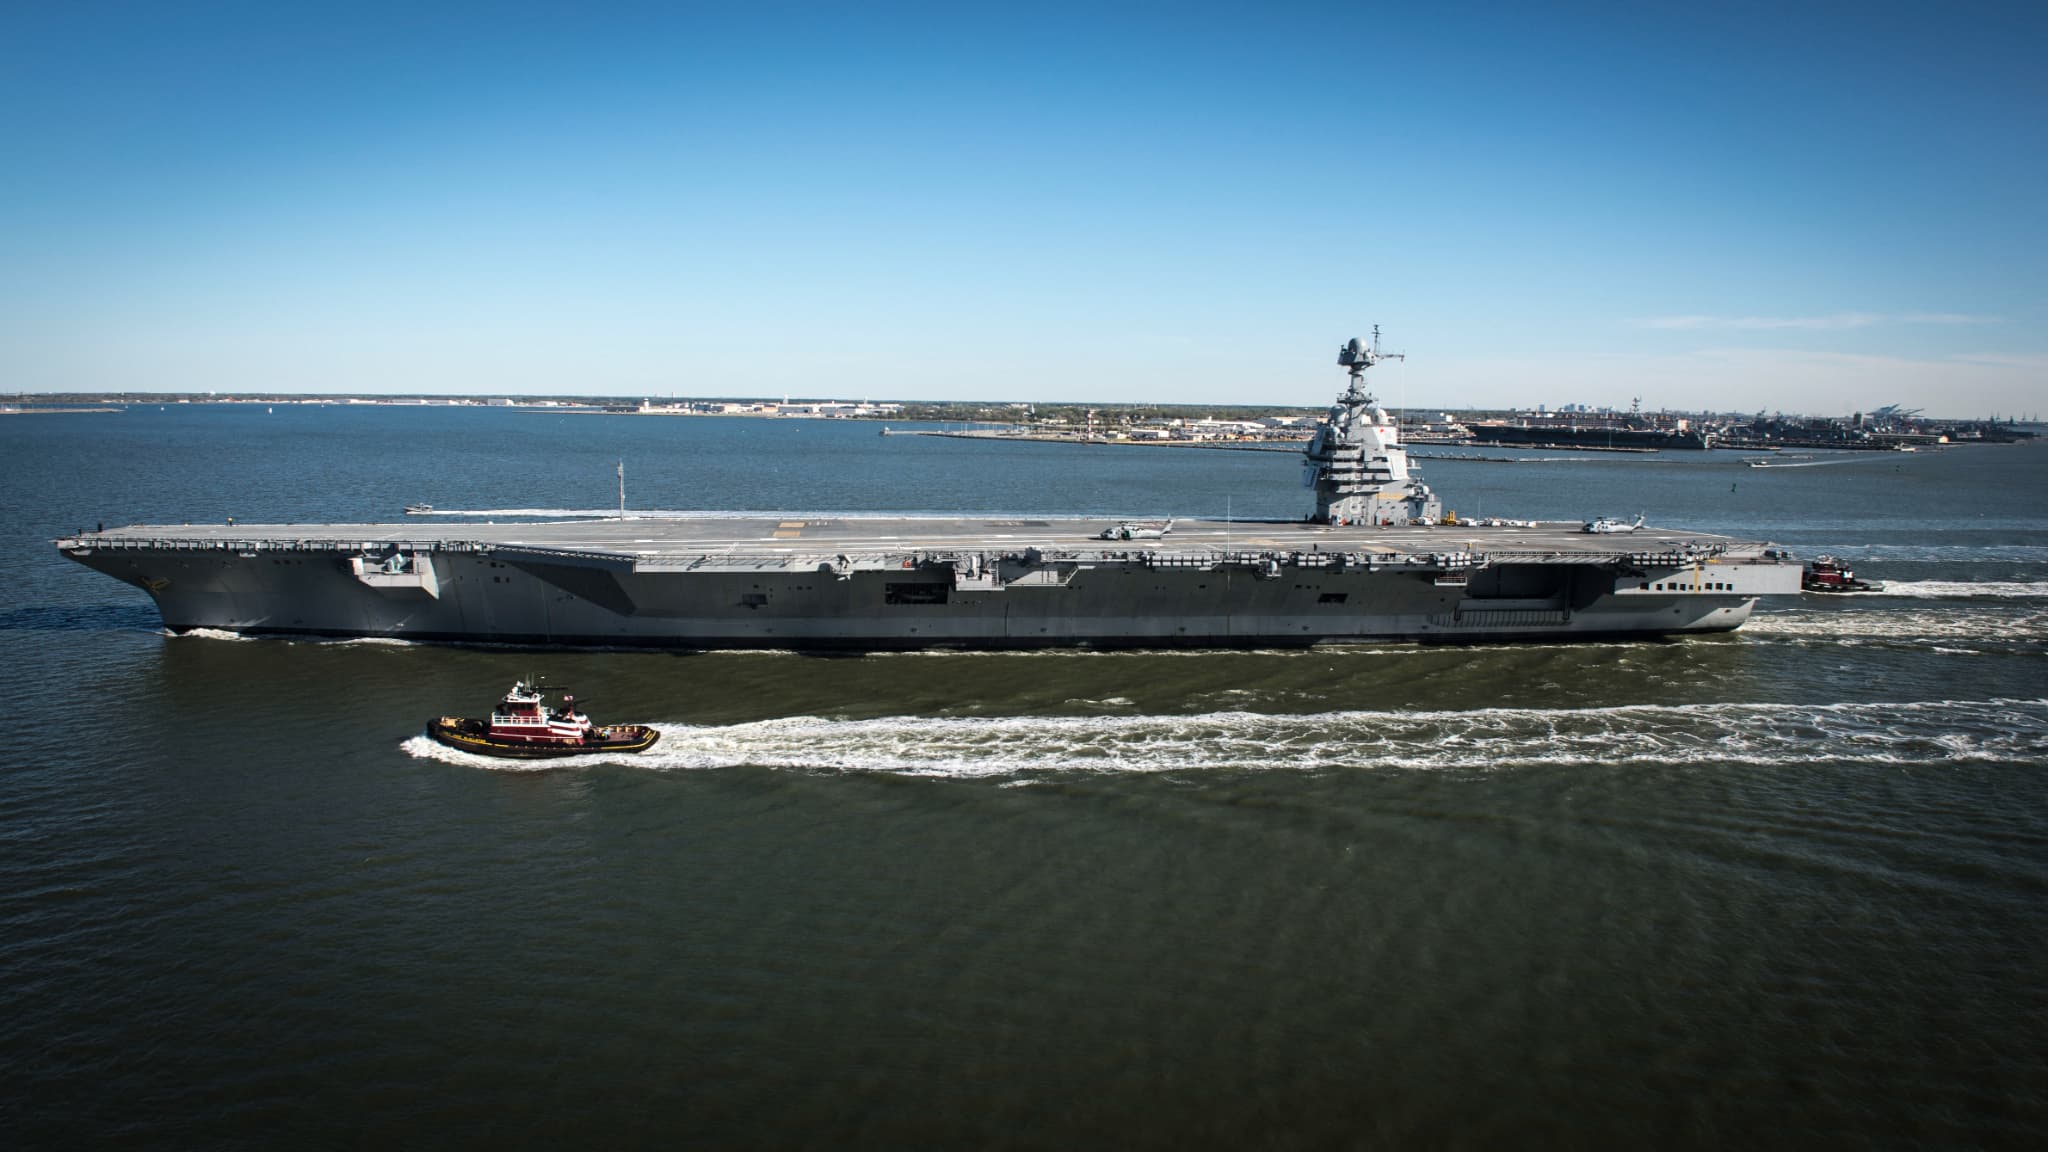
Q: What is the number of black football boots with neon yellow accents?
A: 0